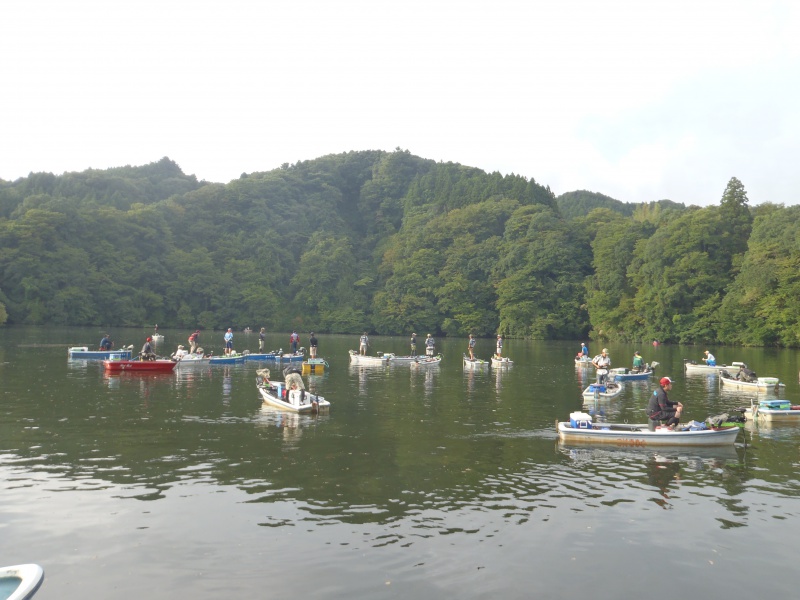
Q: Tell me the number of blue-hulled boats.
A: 5